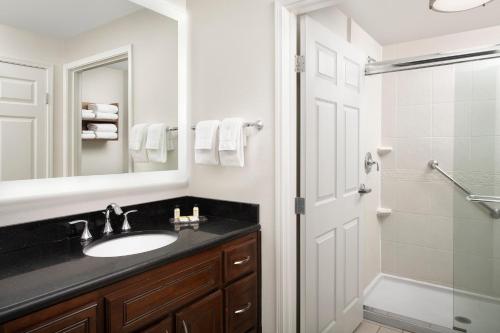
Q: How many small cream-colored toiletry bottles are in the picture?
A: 2